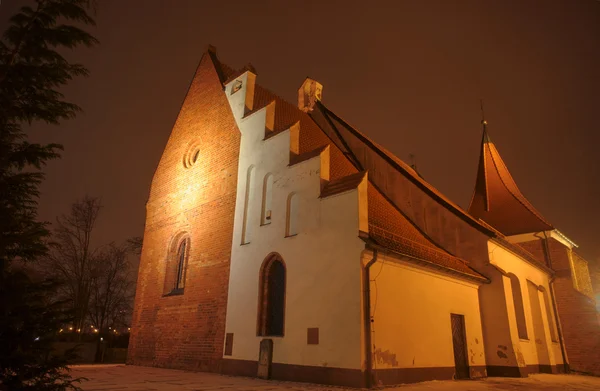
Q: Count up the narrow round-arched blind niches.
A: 3